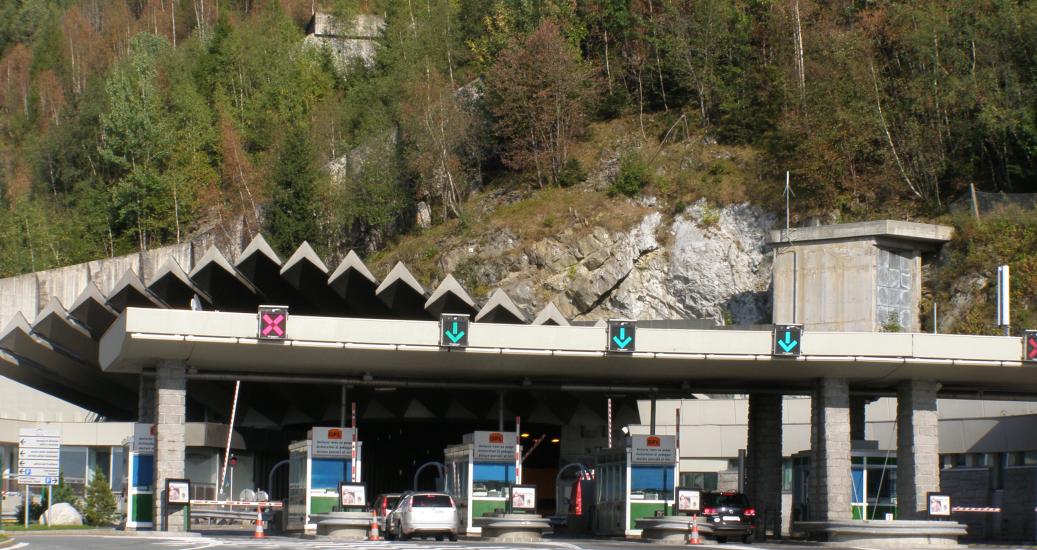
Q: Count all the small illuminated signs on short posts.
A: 5